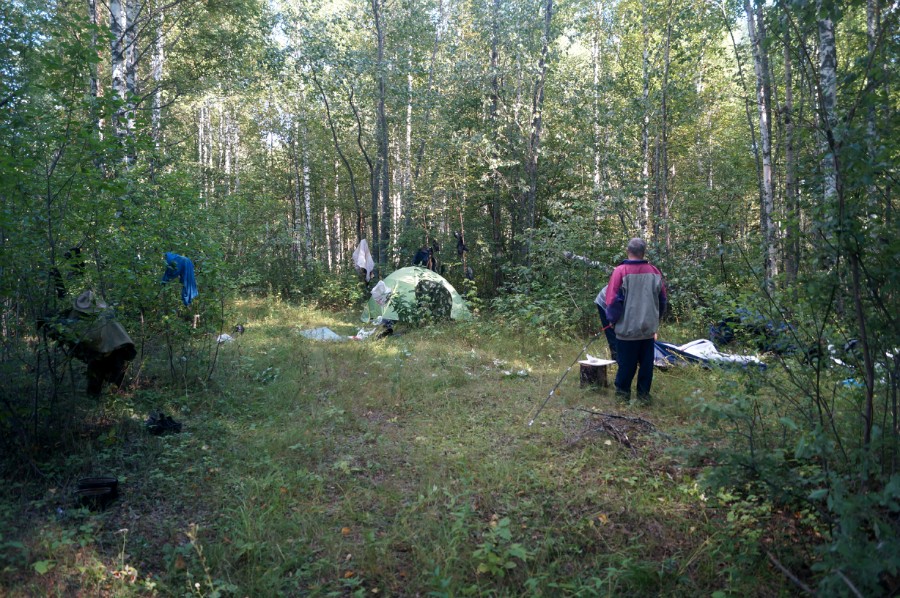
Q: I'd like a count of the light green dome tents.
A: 1